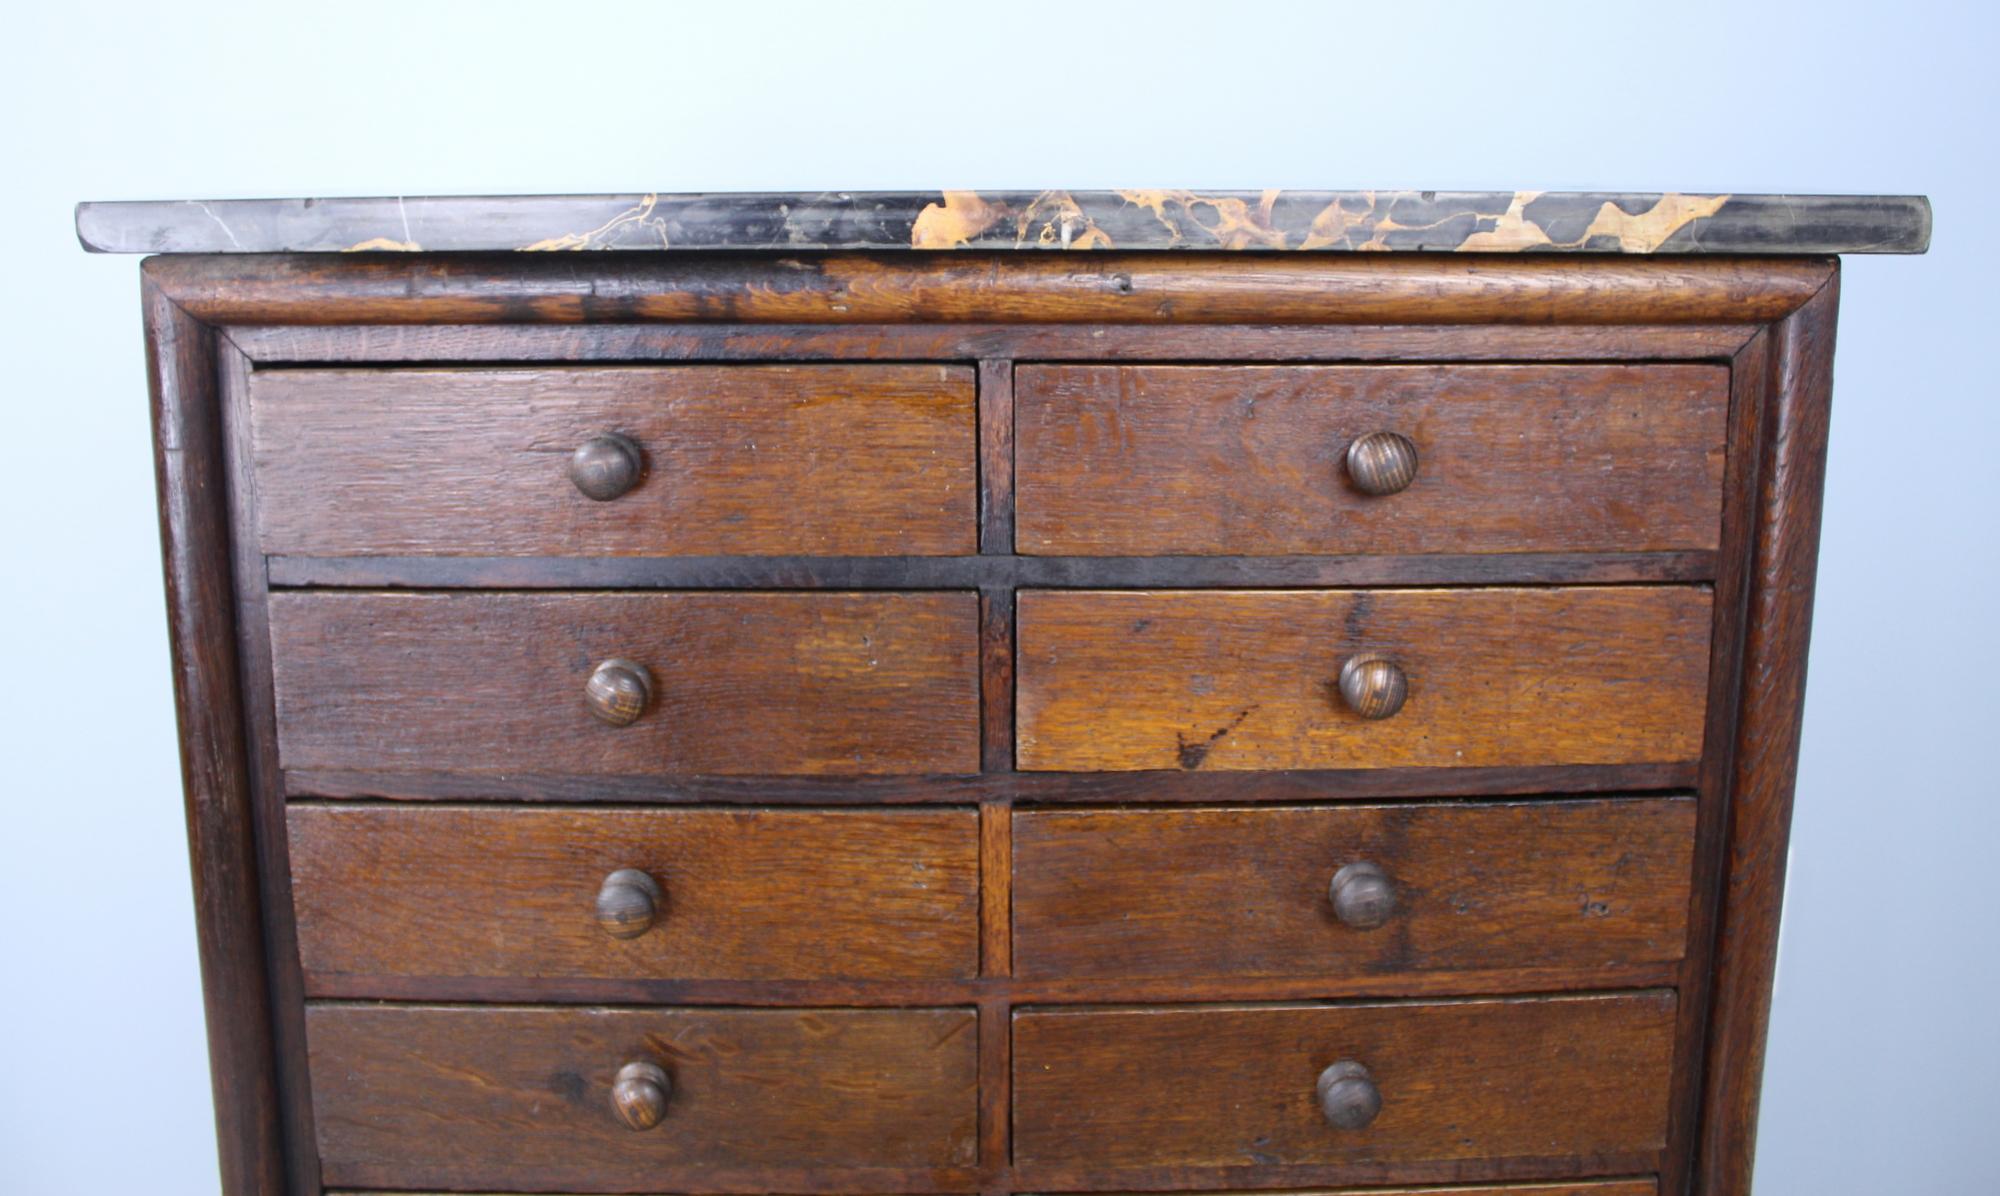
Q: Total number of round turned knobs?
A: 8